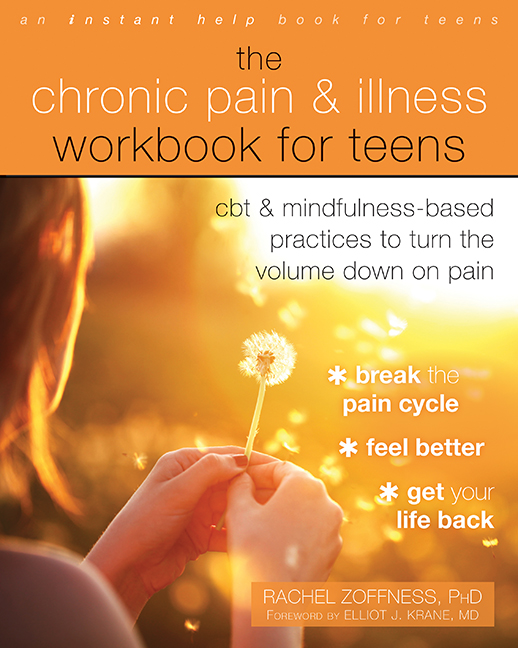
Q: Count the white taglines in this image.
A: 3